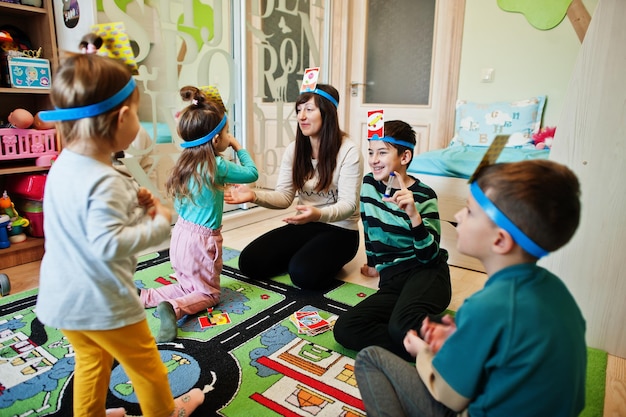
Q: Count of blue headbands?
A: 5